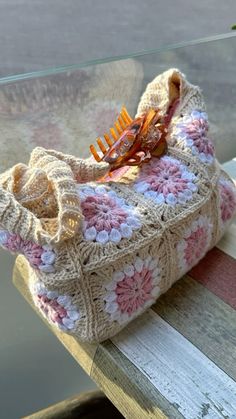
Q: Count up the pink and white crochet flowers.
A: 8